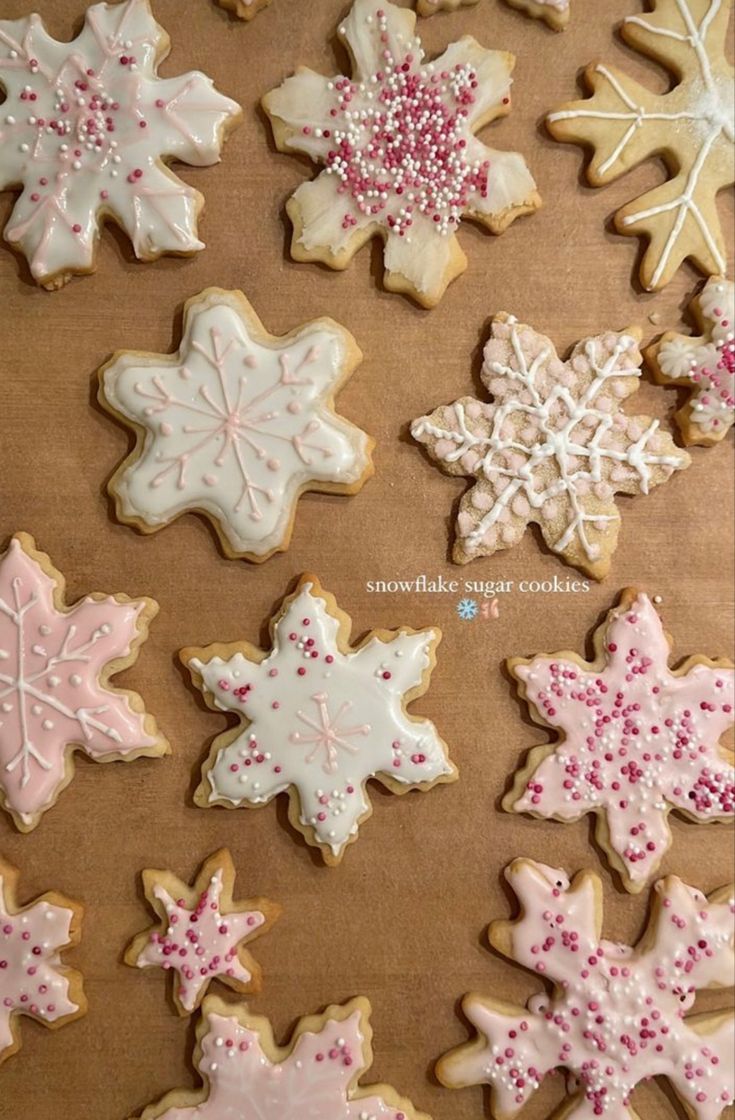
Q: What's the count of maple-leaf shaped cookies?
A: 0